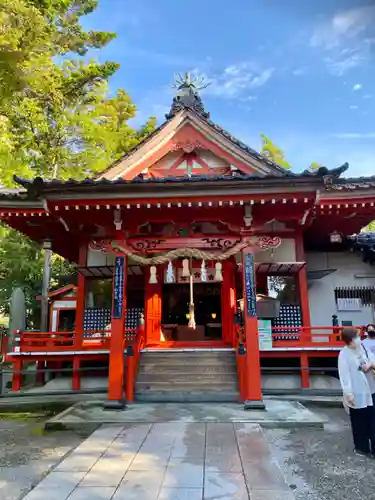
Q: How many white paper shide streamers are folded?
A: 2